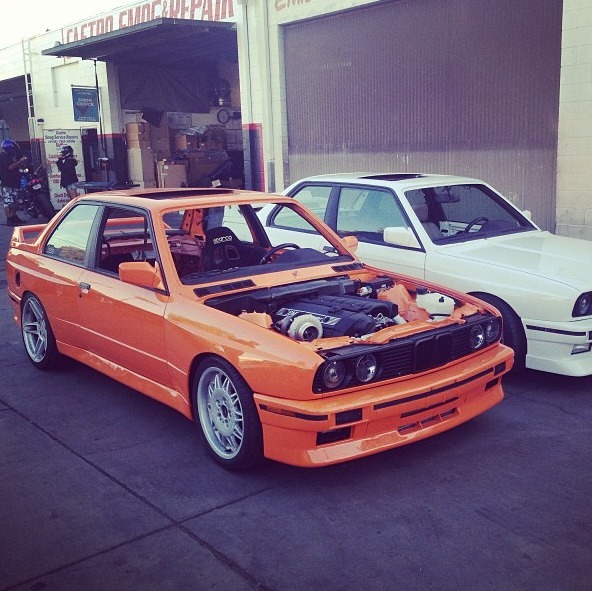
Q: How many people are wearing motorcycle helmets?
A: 2